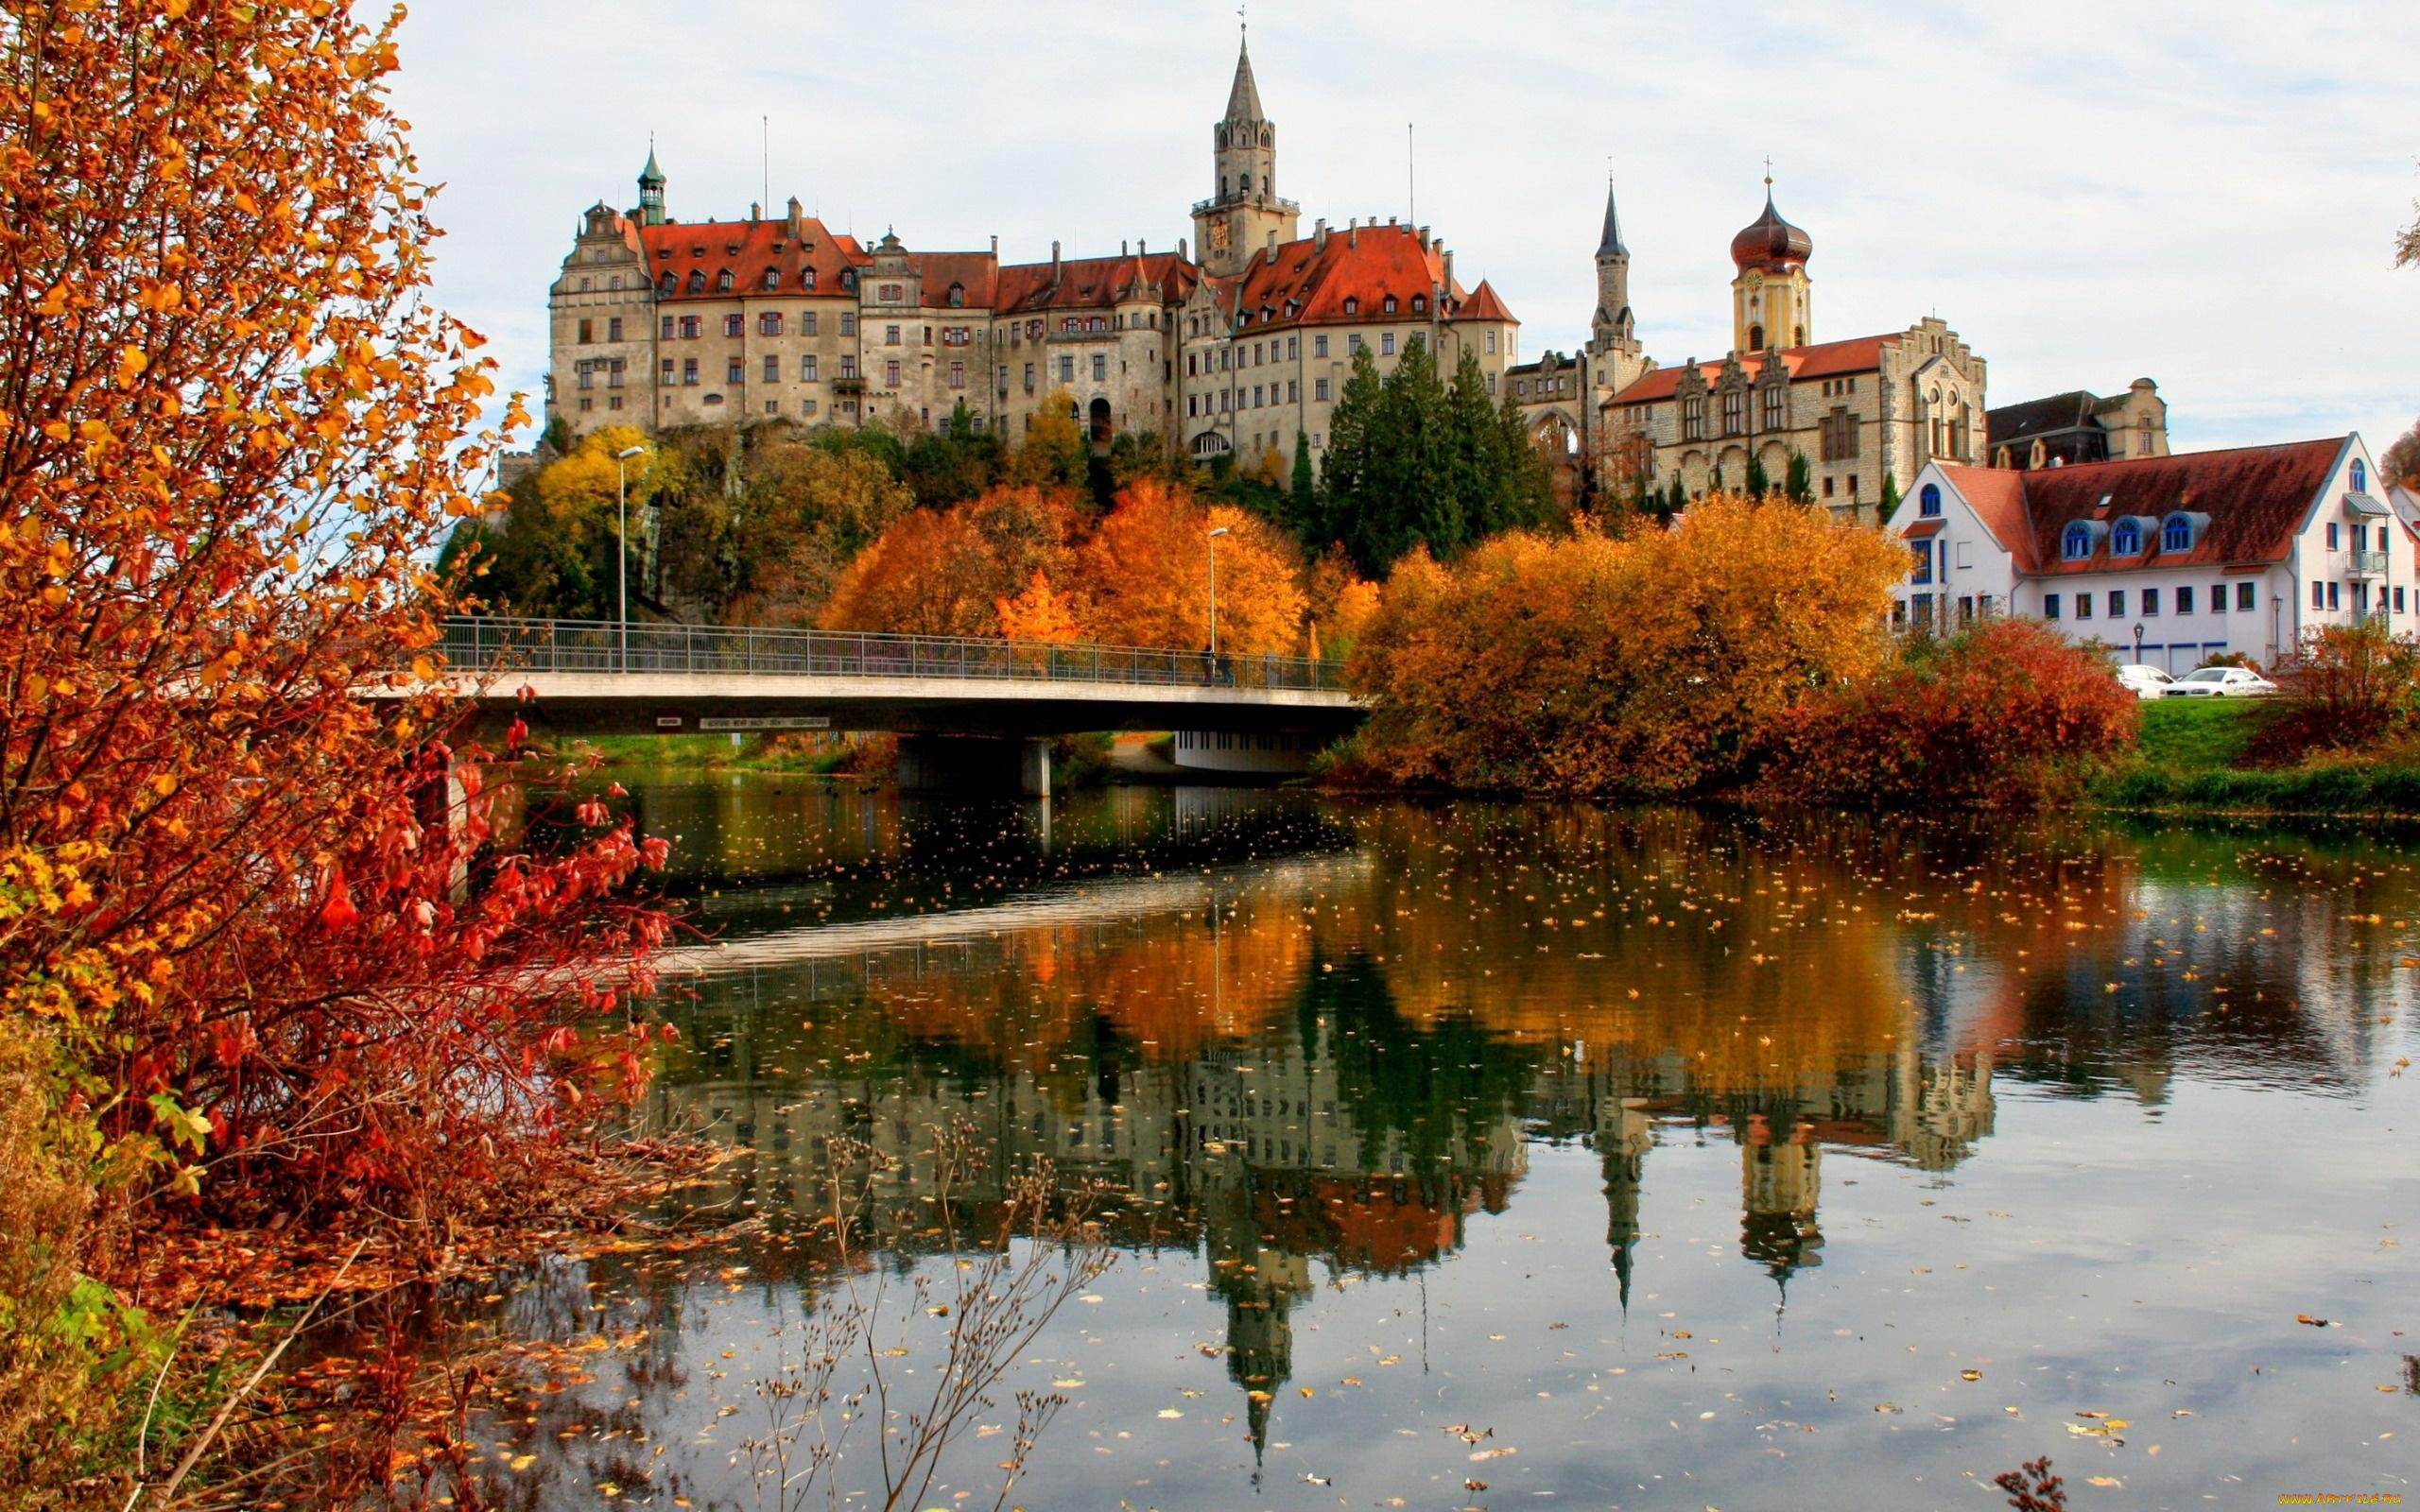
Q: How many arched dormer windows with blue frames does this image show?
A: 3